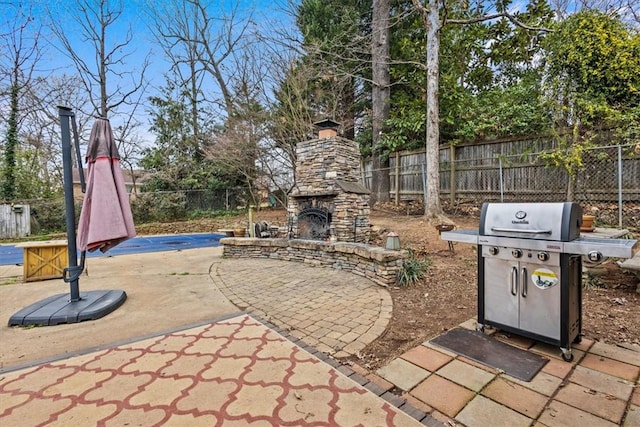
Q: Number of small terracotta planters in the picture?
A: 1